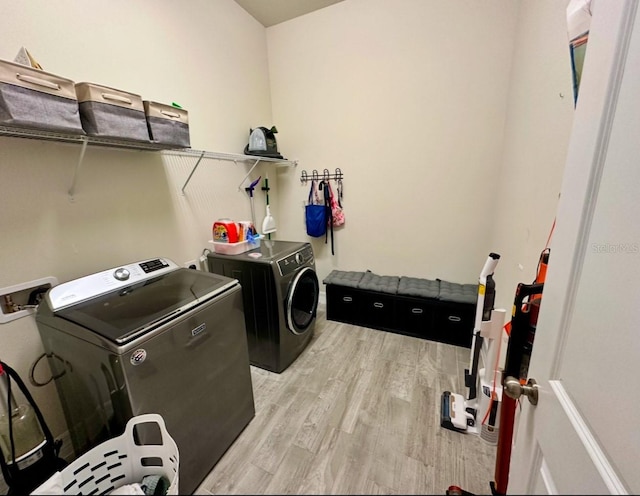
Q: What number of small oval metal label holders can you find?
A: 4